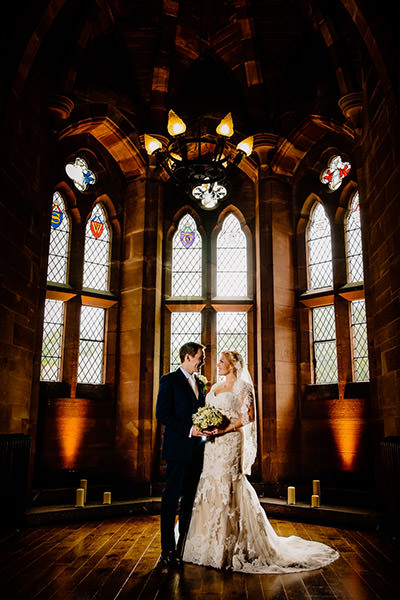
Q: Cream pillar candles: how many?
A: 6